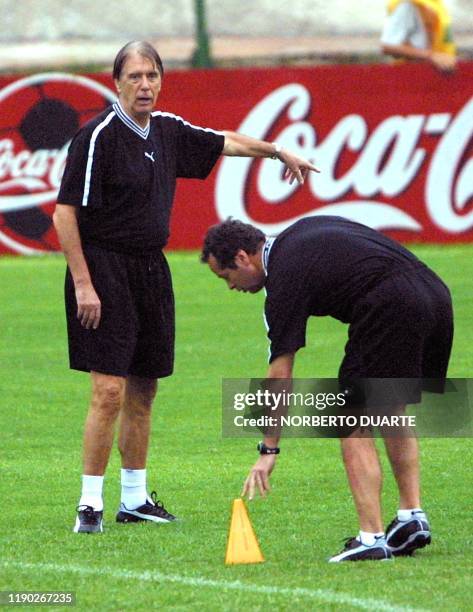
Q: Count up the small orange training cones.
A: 1